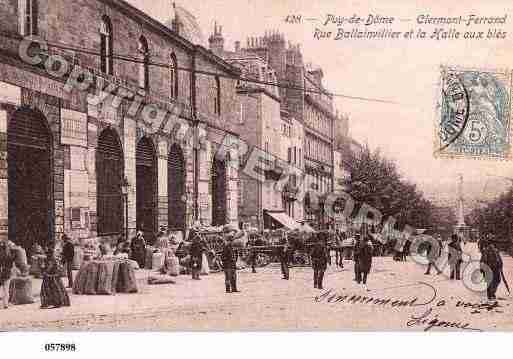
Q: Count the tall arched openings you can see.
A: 5